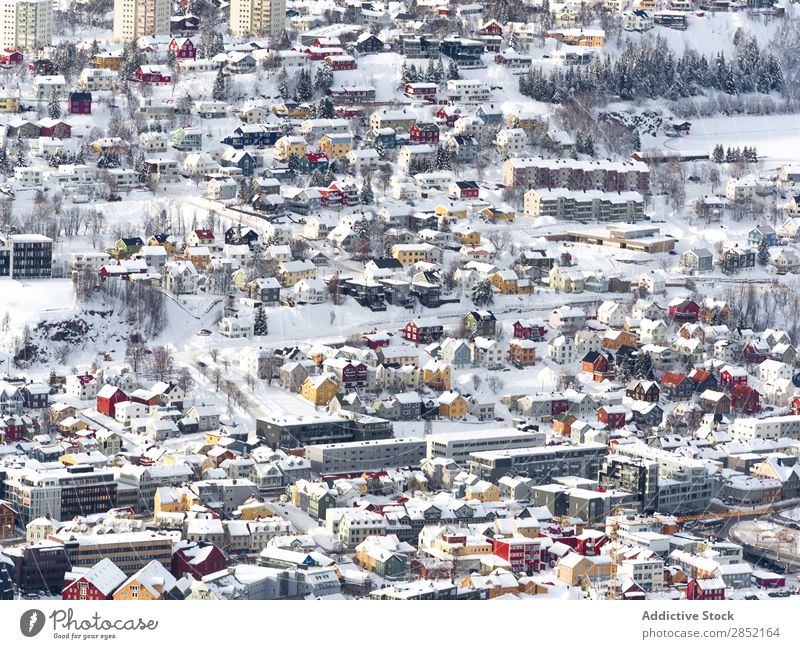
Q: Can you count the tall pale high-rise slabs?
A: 3